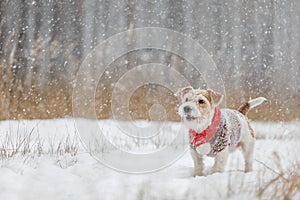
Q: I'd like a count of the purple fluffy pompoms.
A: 0